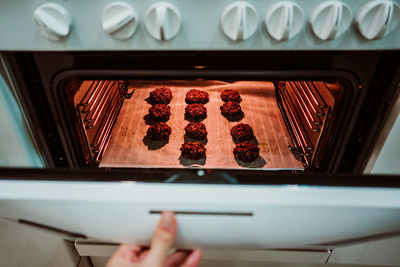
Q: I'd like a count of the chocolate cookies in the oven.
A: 11